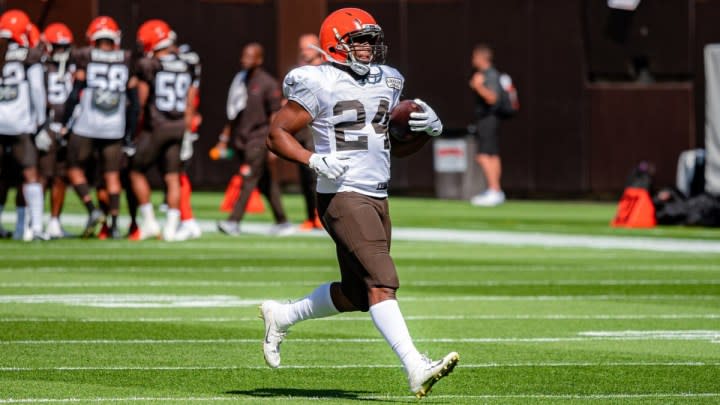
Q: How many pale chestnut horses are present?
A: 0